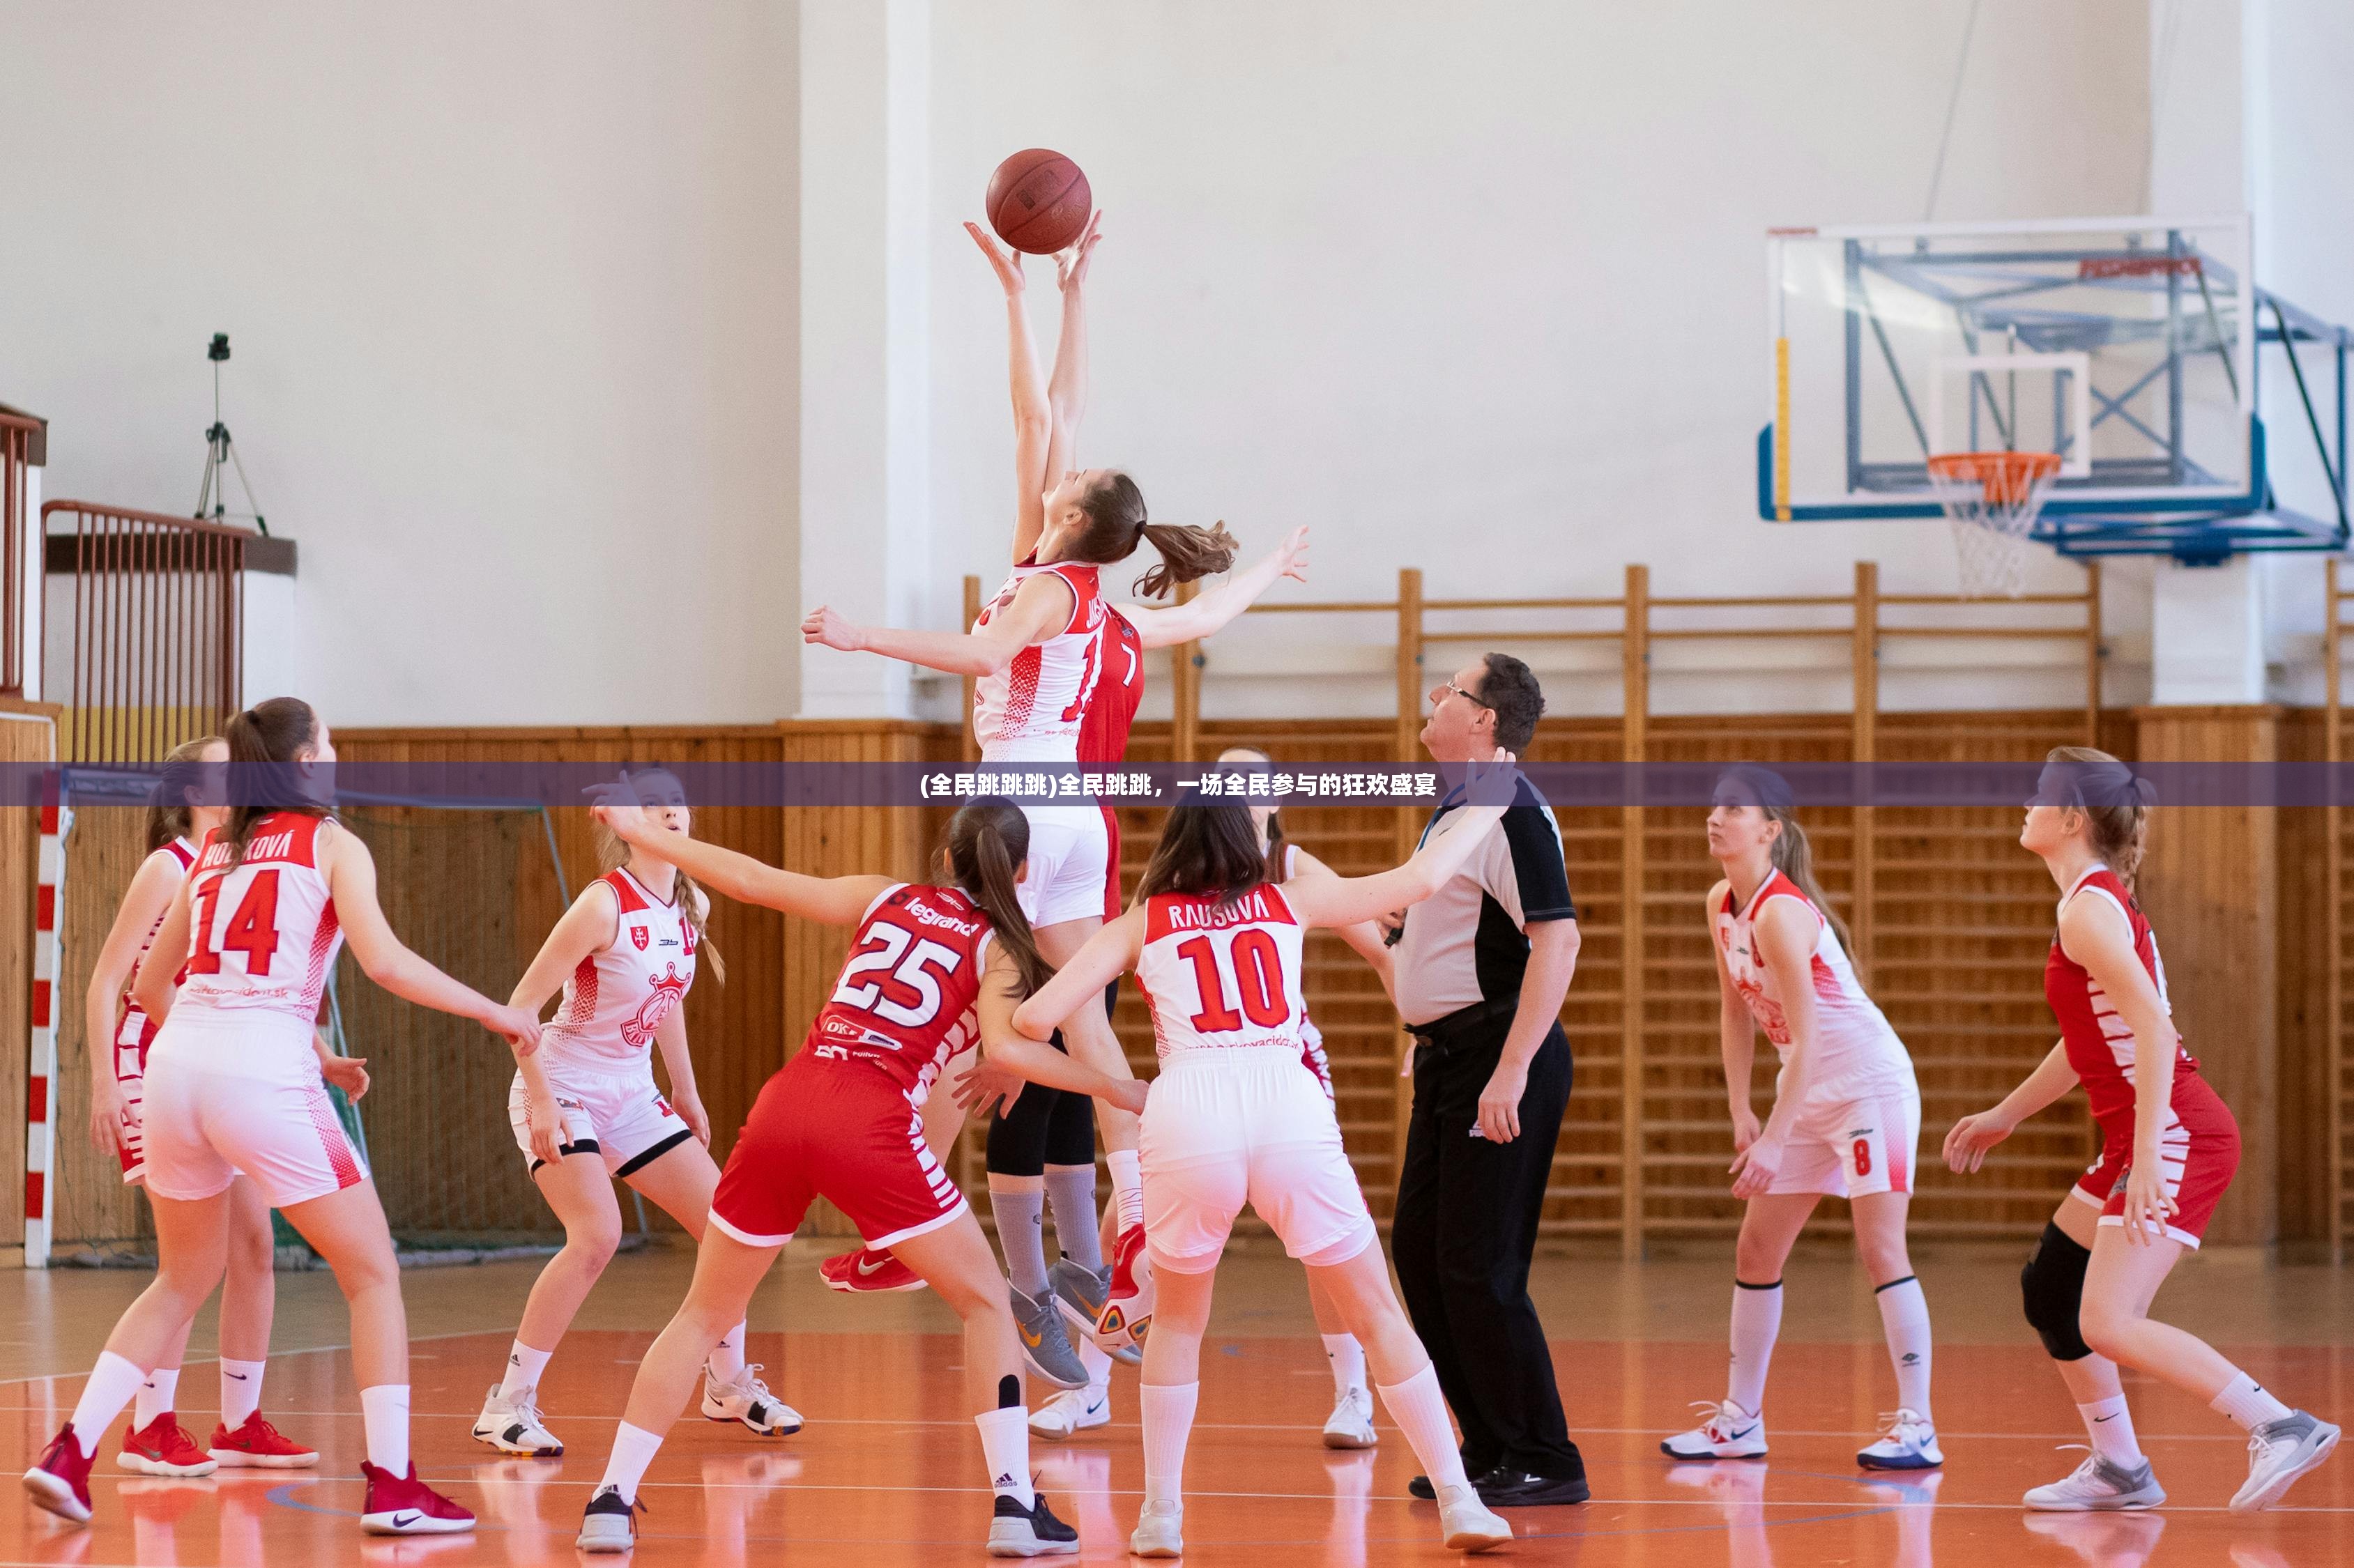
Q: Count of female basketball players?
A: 10